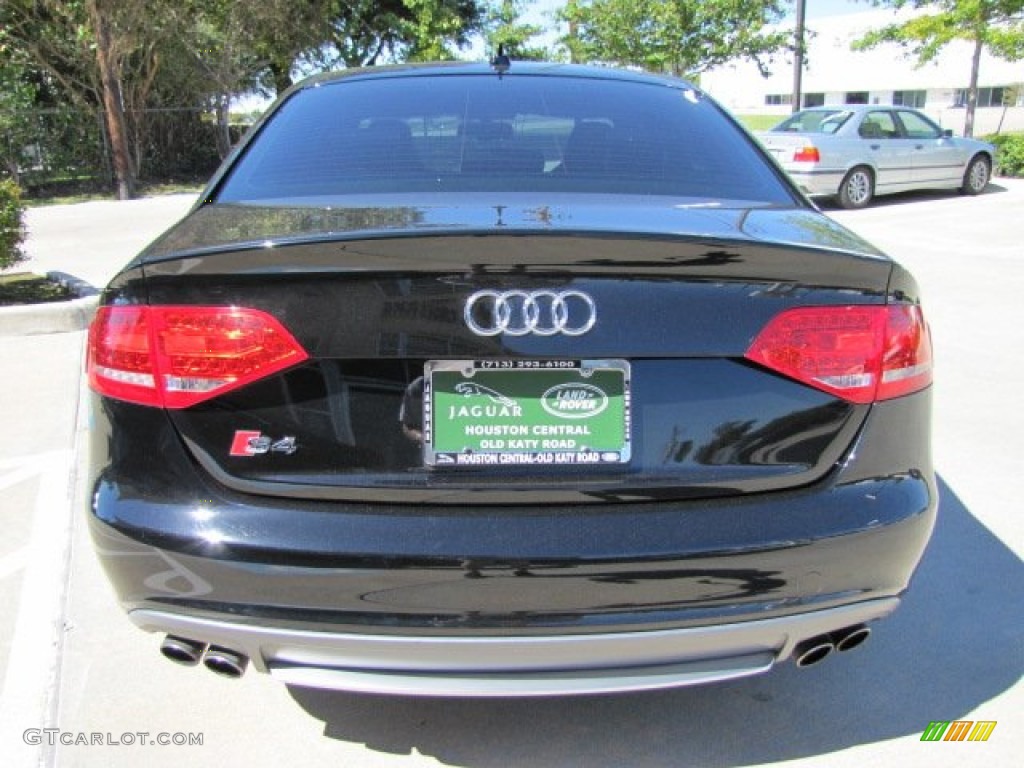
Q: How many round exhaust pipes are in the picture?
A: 4